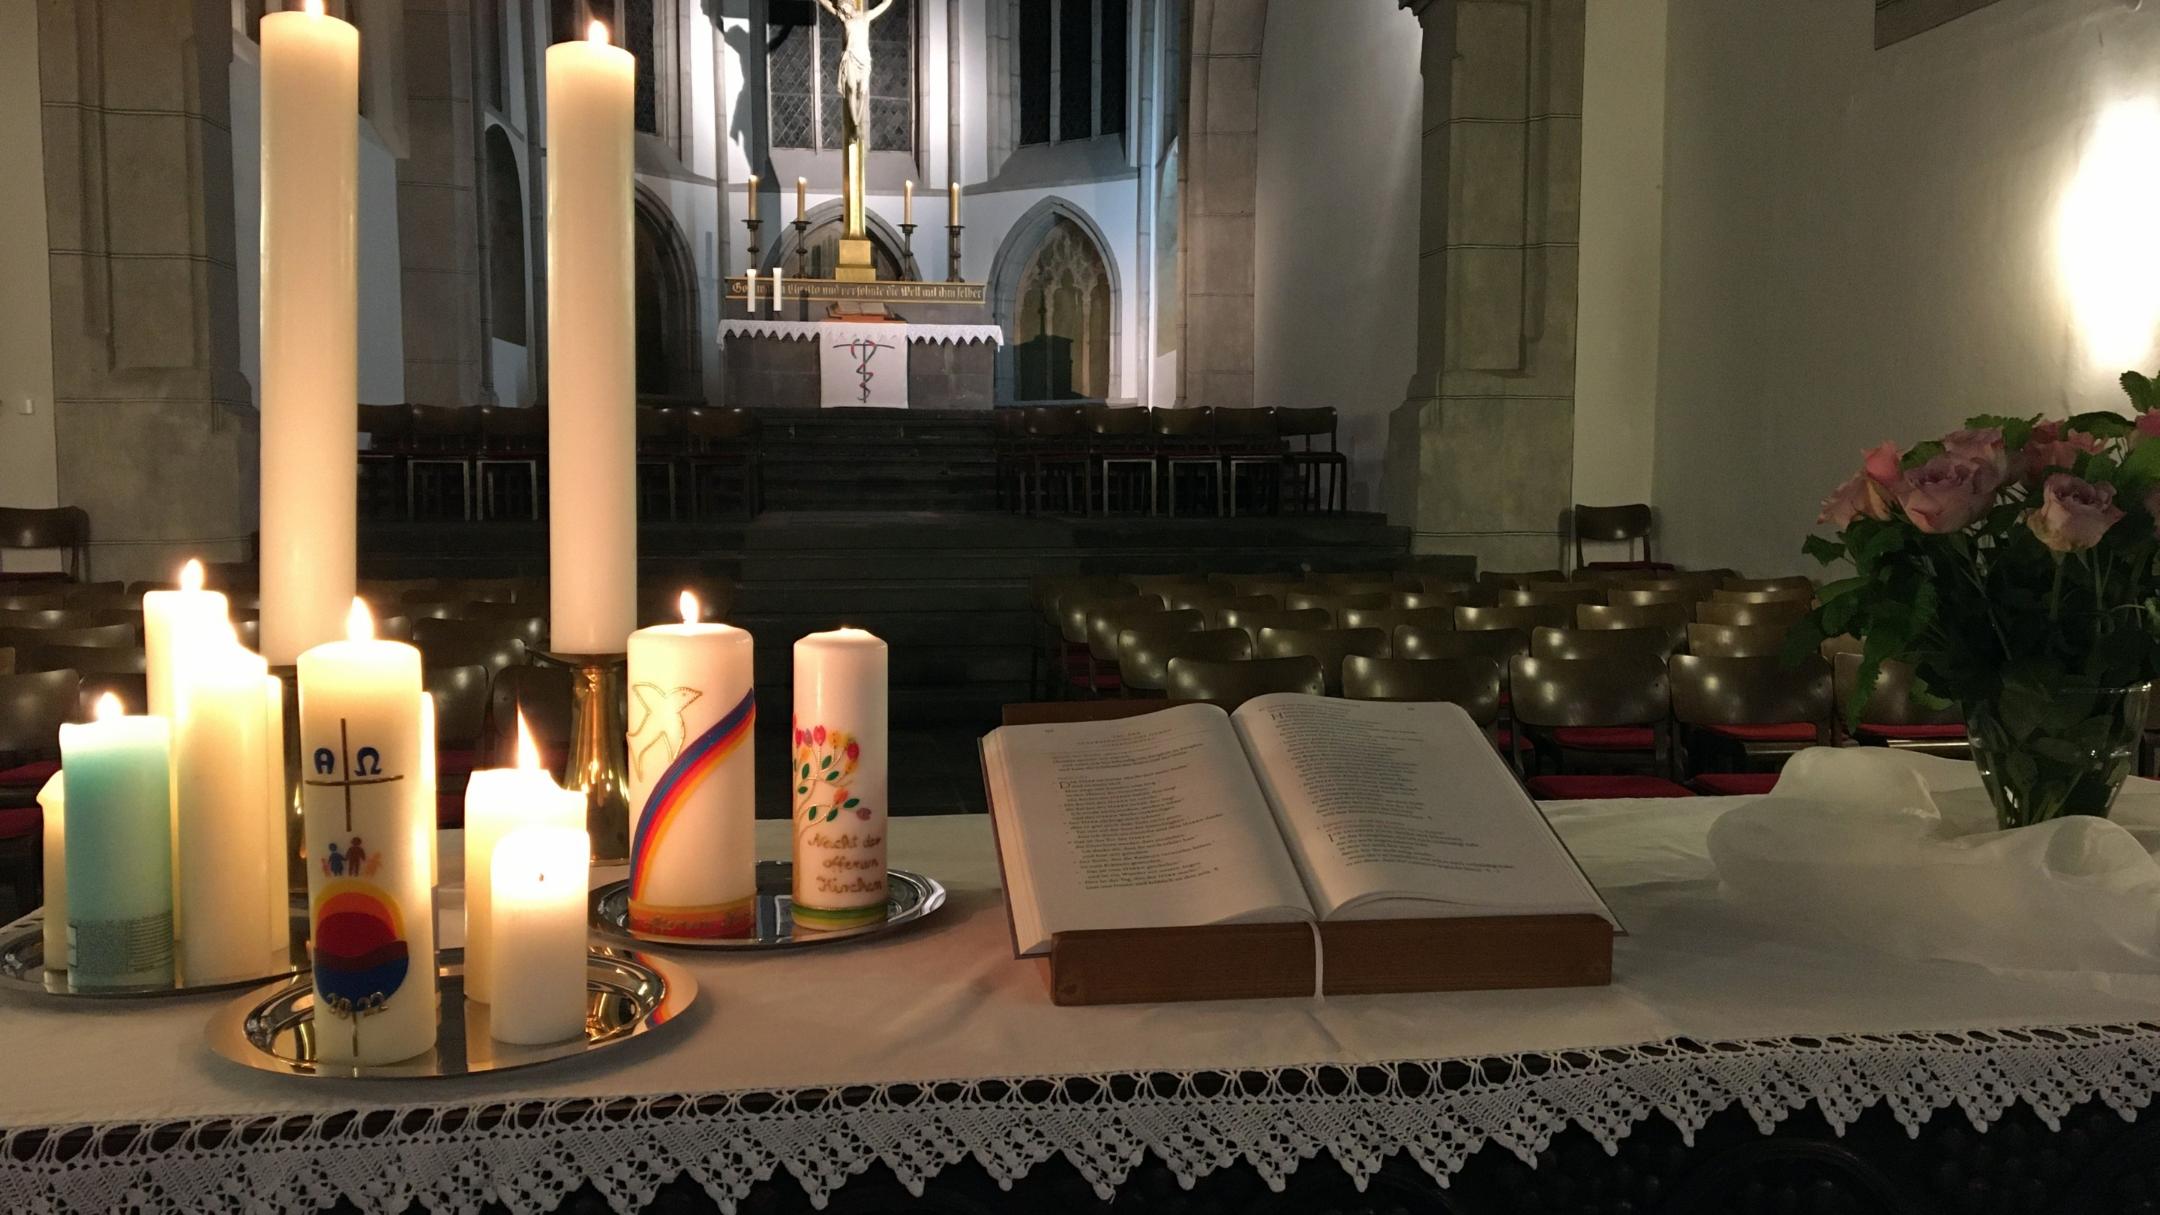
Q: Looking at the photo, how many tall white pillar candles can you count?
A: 2